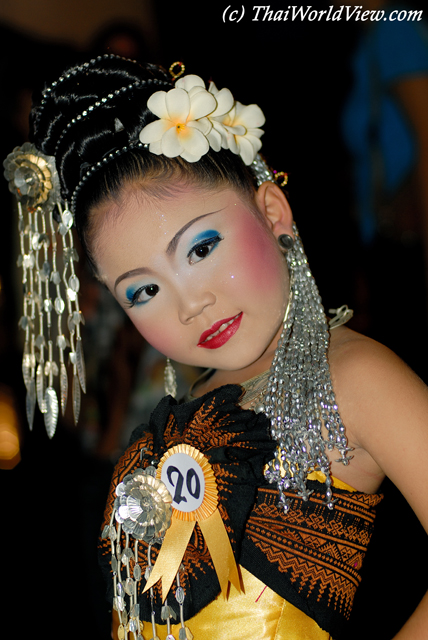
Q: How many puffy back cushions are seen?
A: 0